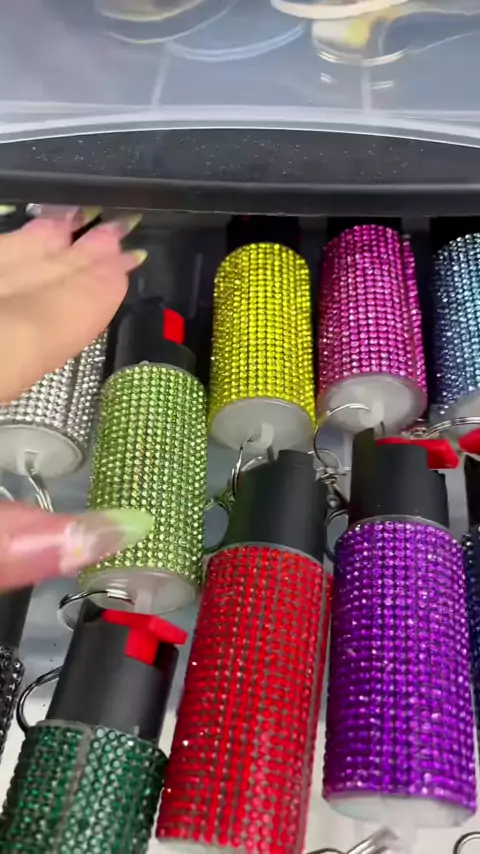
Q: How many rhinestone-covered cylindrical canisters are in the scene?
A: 10